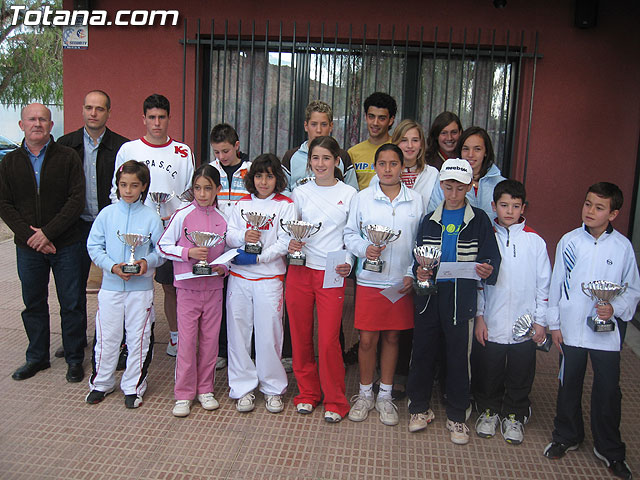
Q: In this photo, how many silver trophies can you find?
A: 11